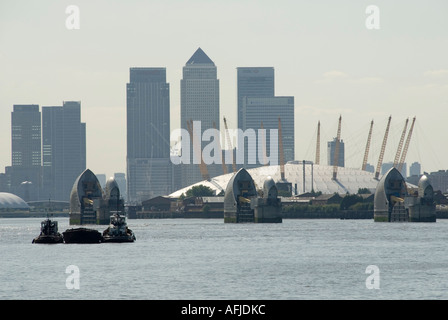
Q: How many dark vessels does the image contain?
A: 3